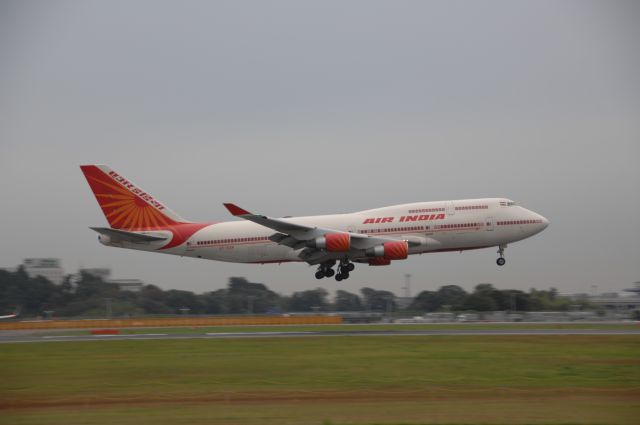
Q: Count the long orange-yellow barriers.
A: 1